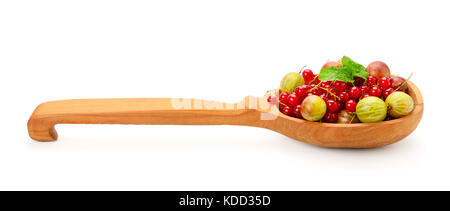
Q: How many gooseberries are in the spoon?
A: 8